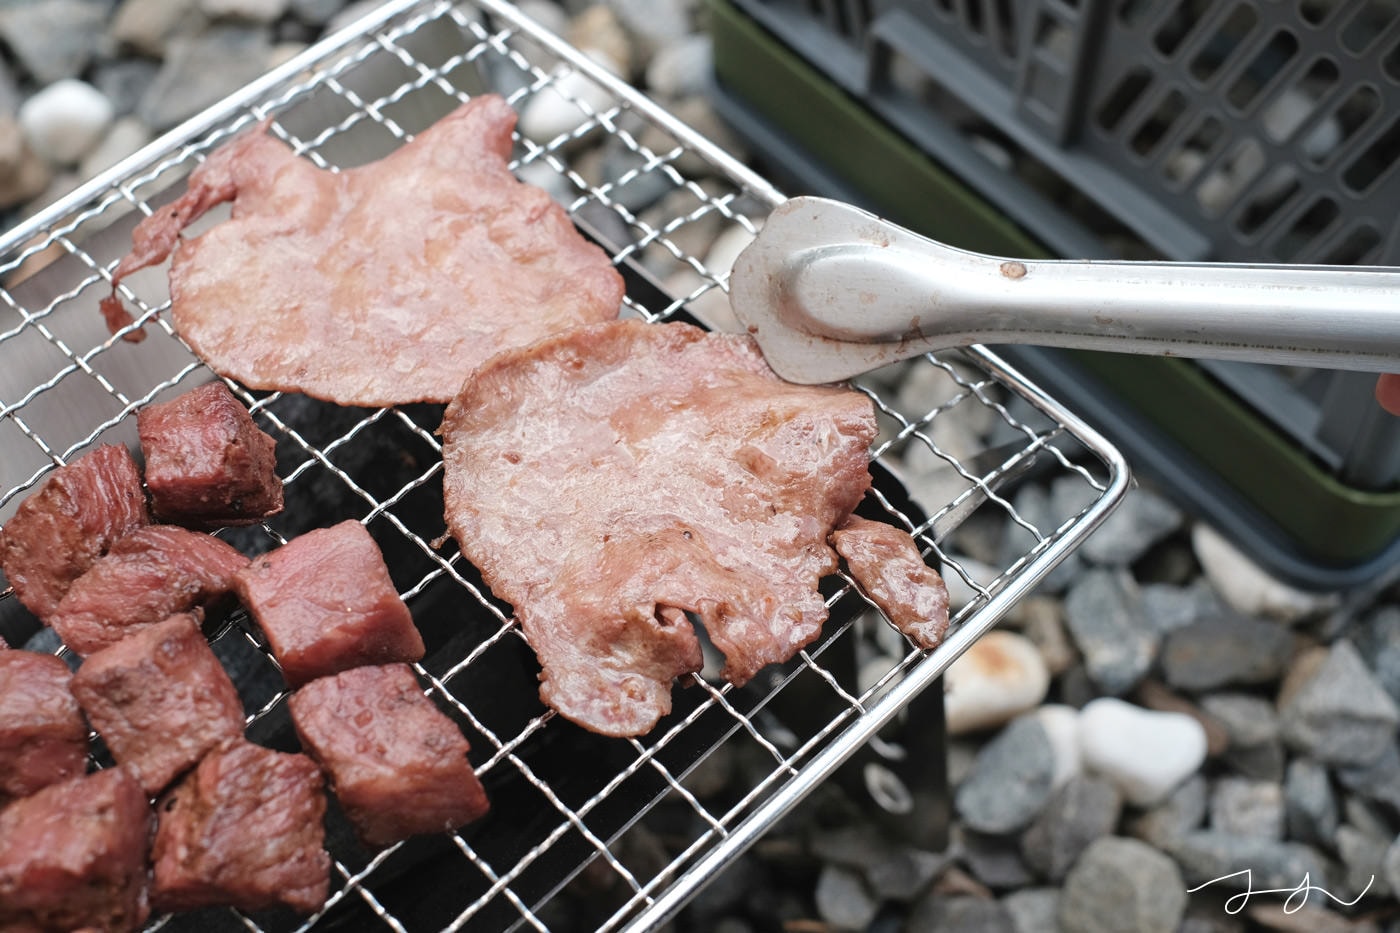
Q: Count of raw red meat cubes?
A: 9